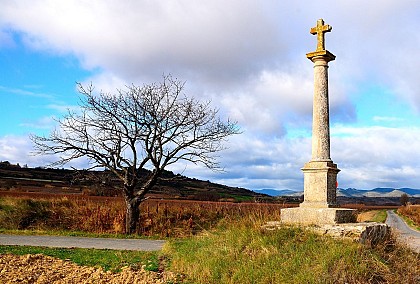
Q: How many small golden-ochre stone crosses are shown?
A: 1